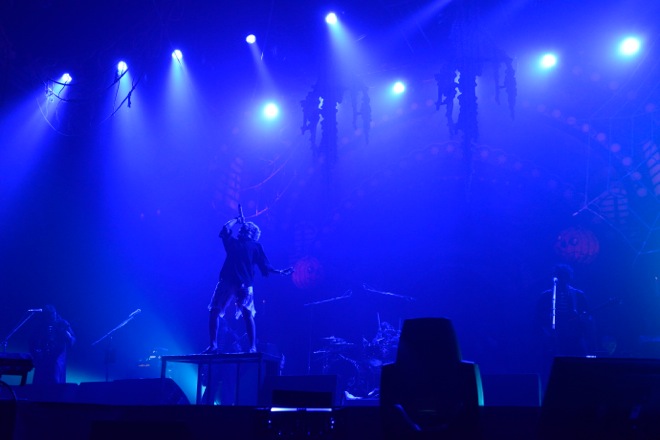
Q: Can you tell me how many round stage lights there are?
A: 9